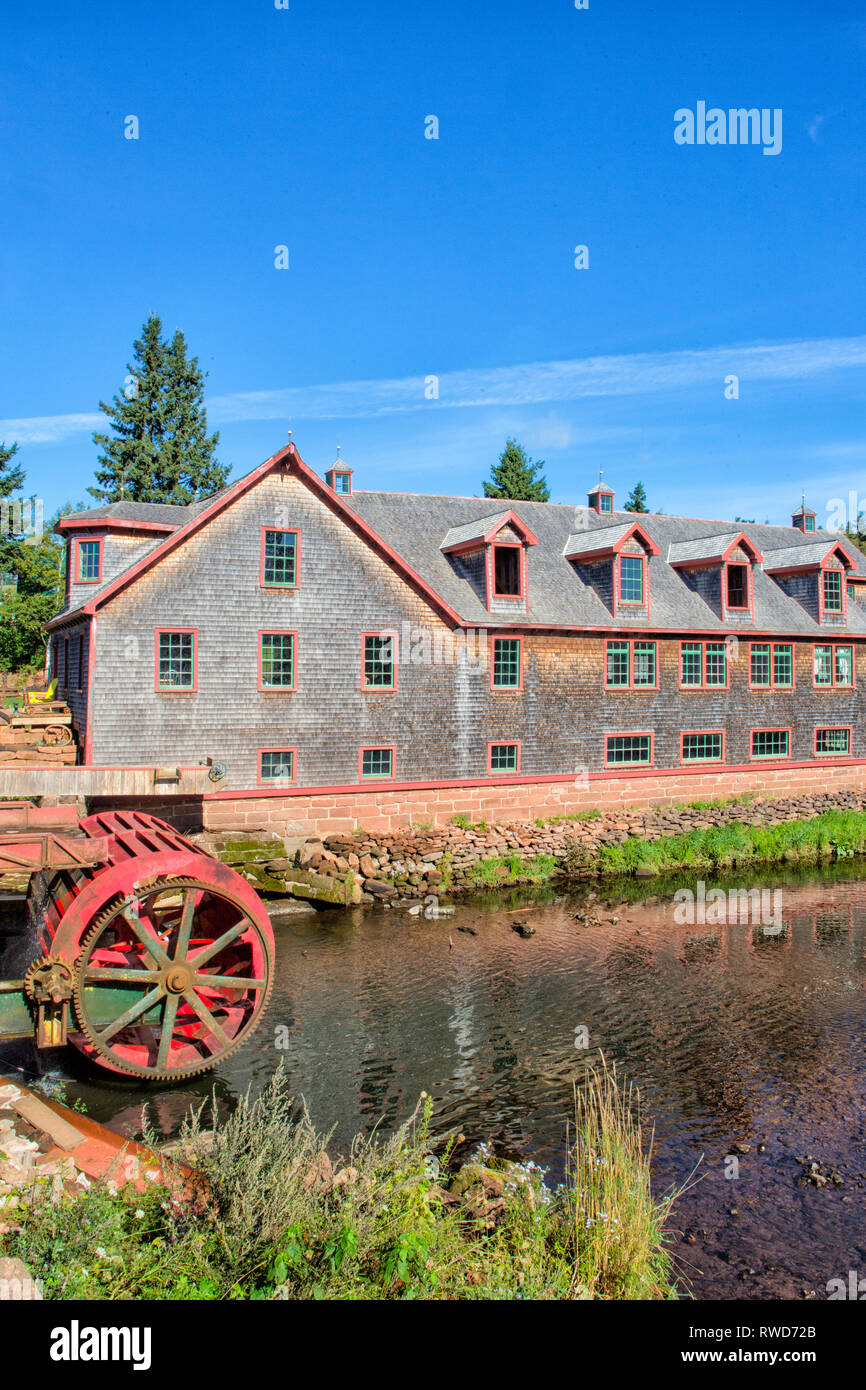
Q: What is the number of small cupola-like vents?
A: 3